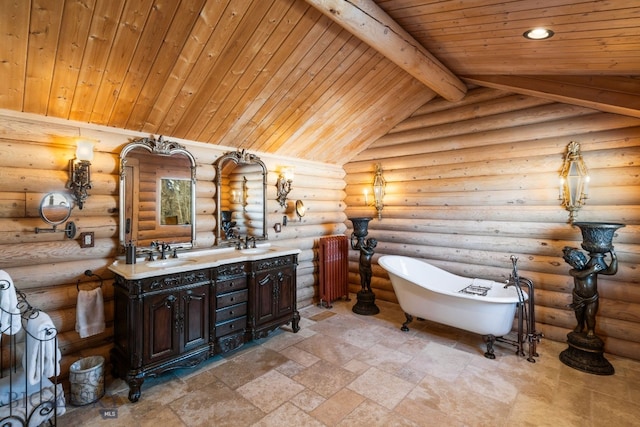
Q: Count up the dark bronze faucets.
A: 3